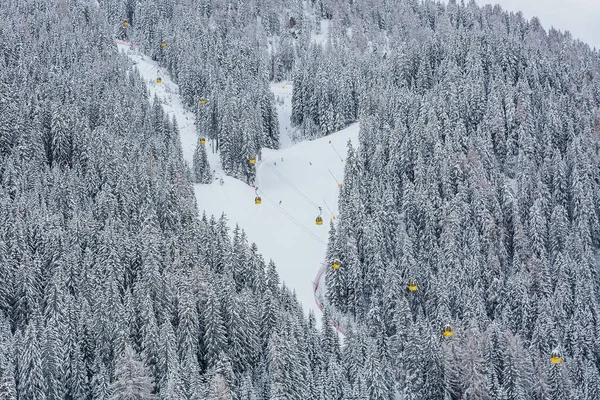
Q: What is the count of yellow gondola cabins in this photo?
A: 12